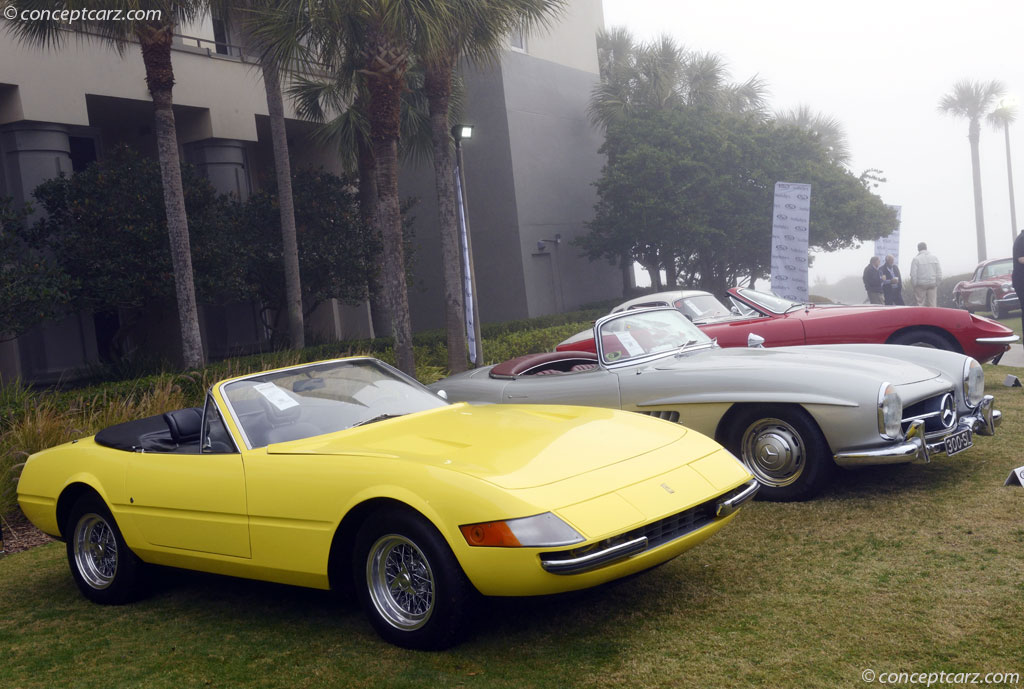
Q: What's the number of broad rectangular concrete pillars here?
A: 2